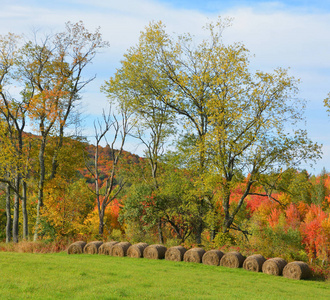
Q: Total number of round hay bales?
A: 13